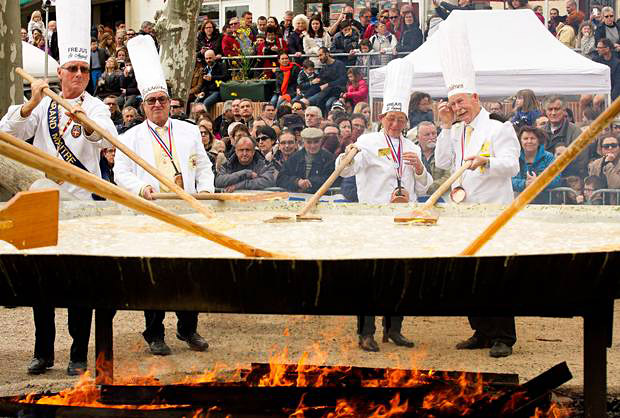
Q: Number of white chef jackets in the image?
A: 4